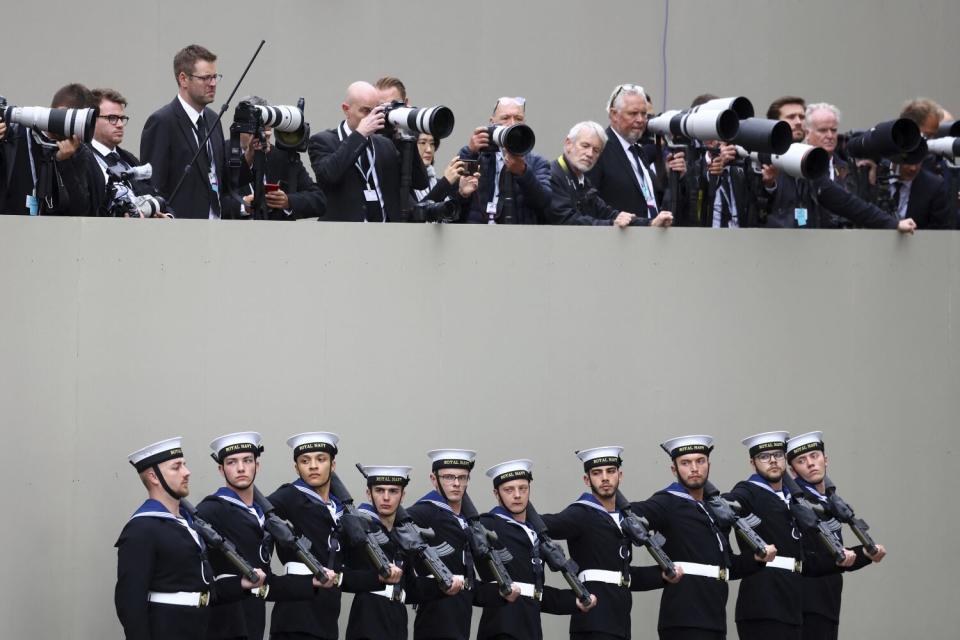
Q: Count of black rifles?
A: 10